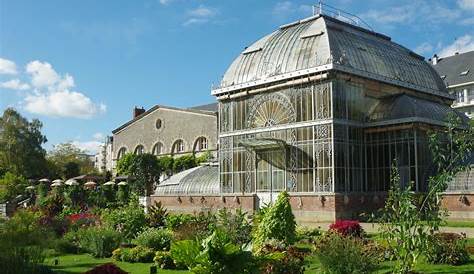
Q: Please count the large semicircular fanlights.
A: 1